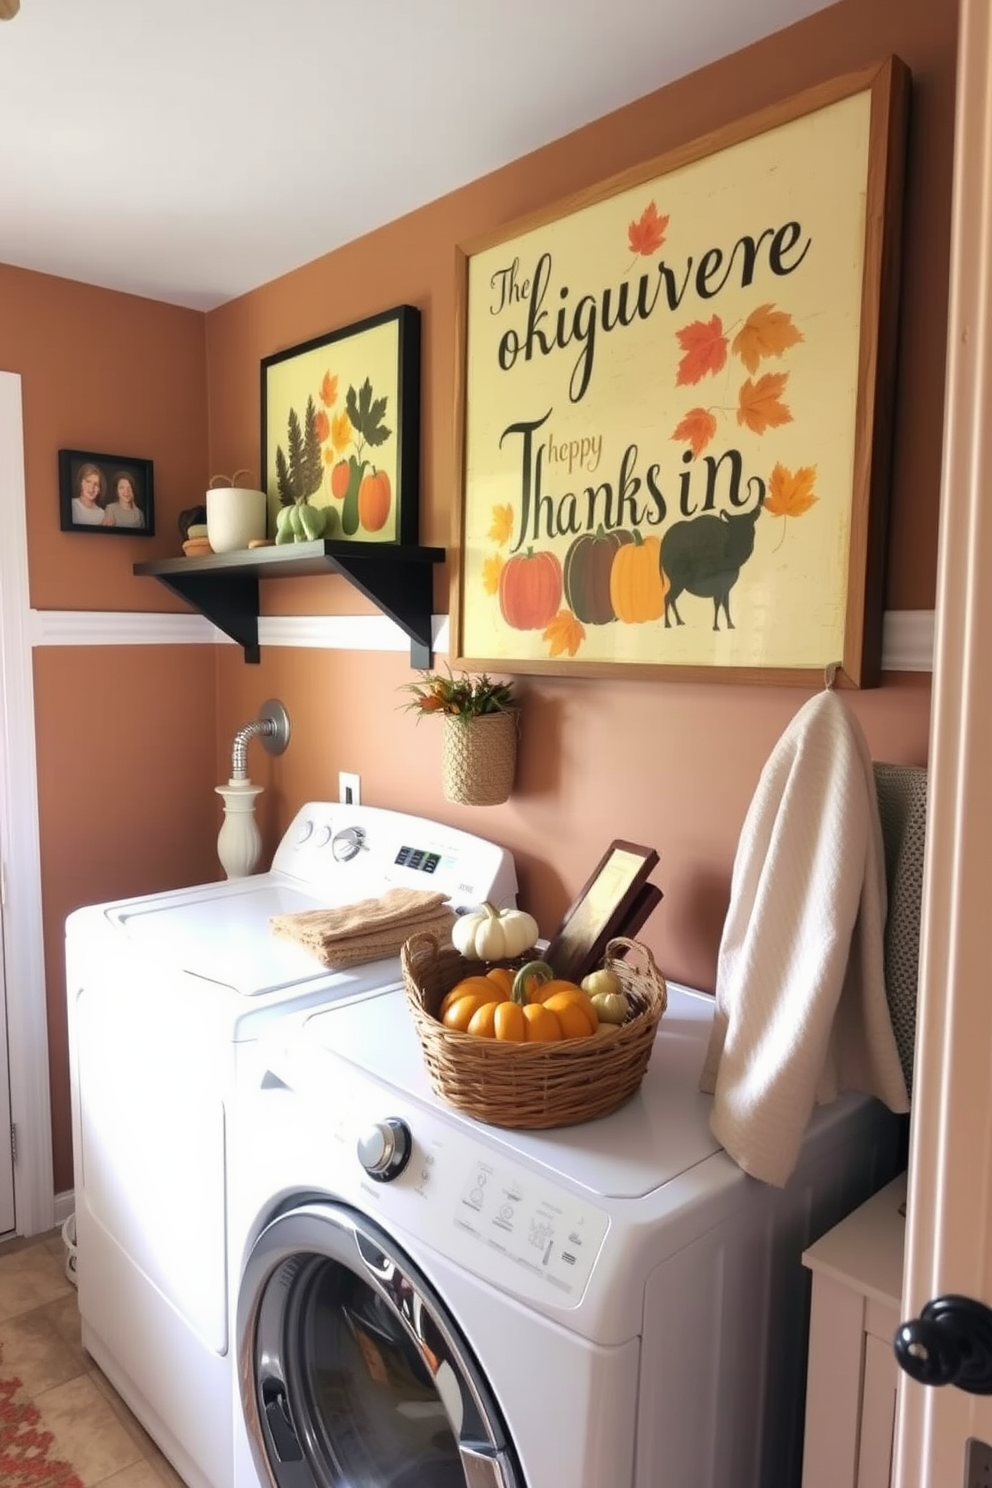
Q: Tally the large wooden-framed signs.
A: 1